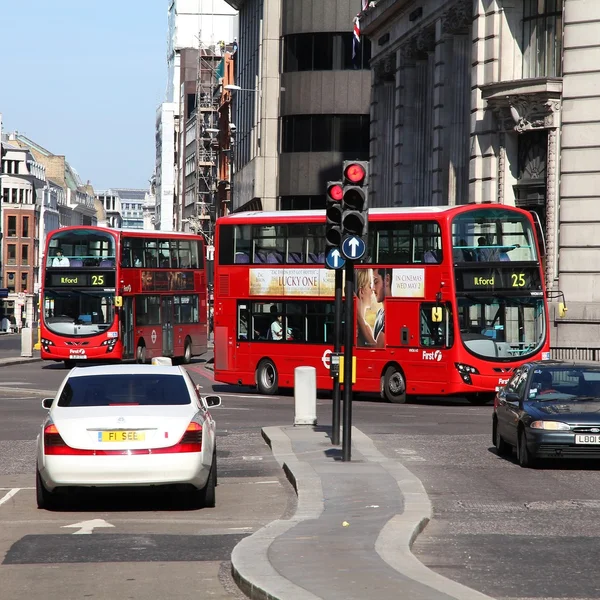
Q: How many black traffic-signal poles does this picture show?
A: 2